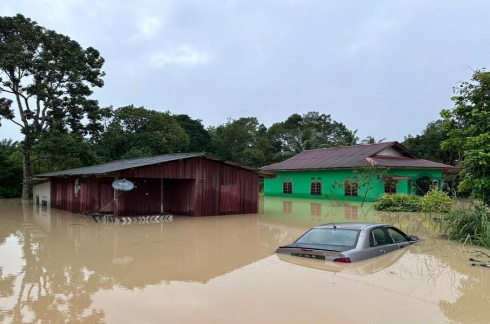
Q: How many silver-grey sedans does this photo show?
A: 1